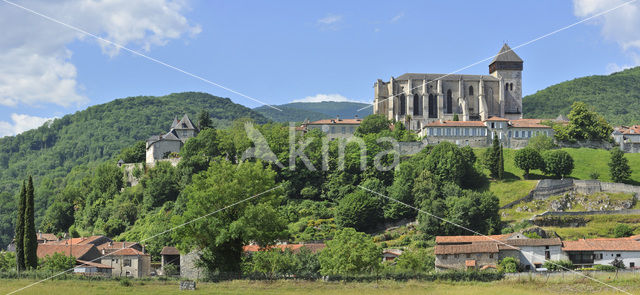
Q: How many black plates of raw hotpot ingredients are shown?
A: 0